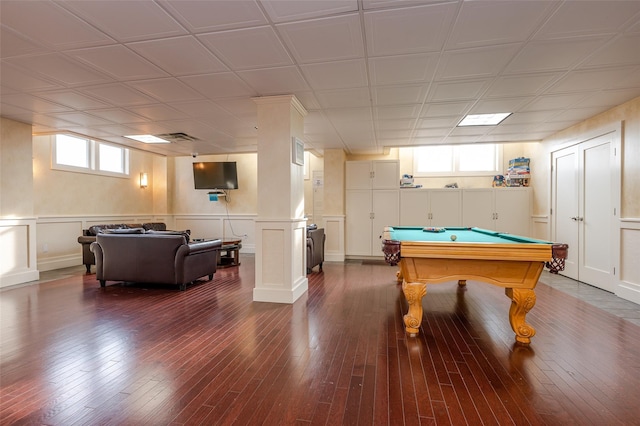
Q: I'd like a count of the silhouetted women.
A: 0